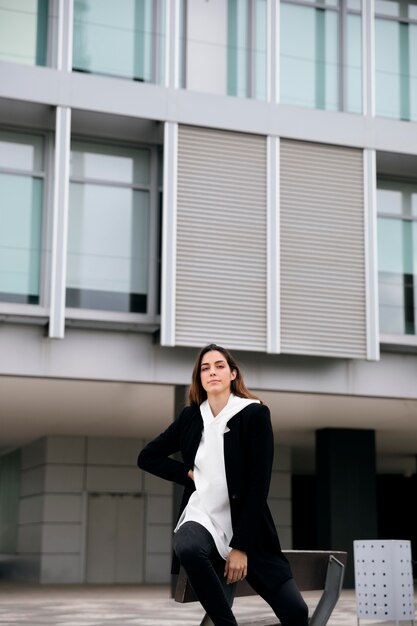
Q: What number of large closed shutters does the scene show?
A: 2